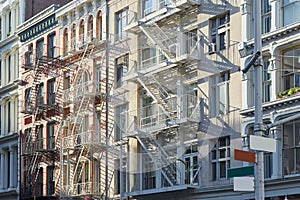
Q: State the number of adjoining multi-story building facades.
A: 5